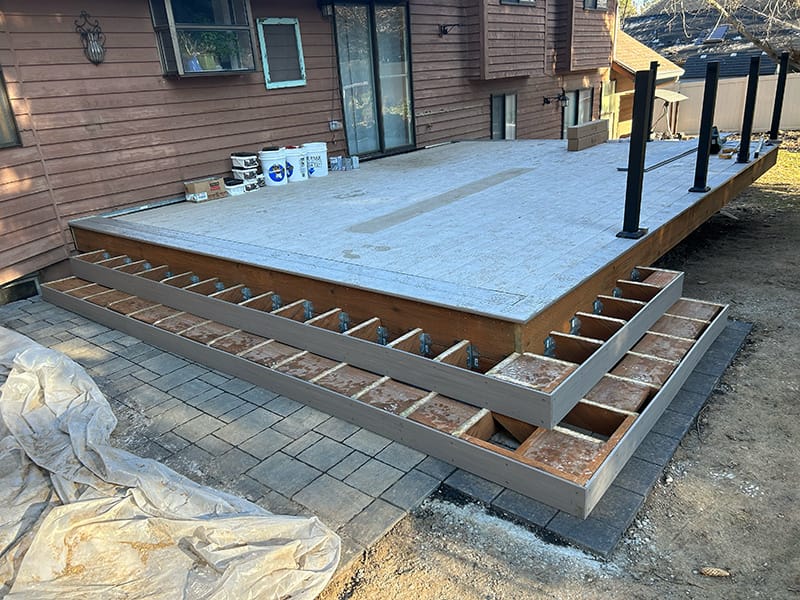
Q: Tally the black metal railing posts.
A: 5